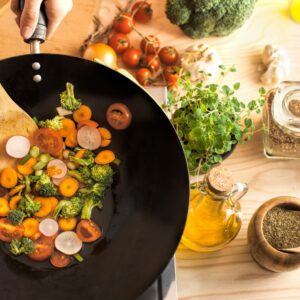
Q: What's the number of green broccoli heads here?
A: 1